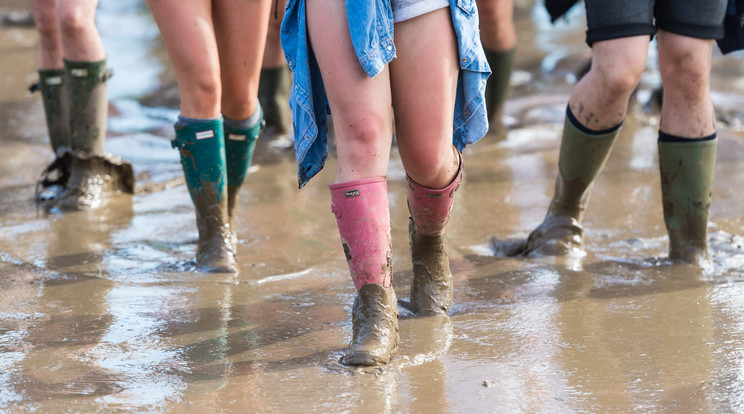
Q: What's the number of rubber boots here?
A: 10